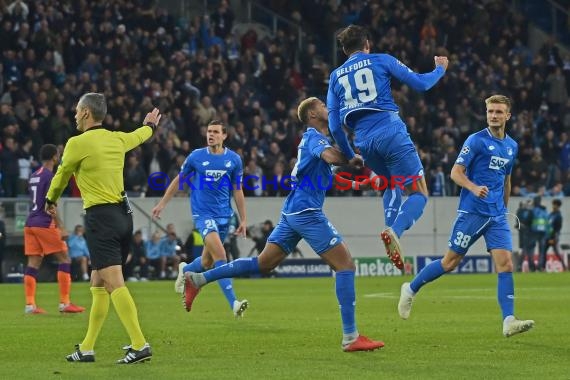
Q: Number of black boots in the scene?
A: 2